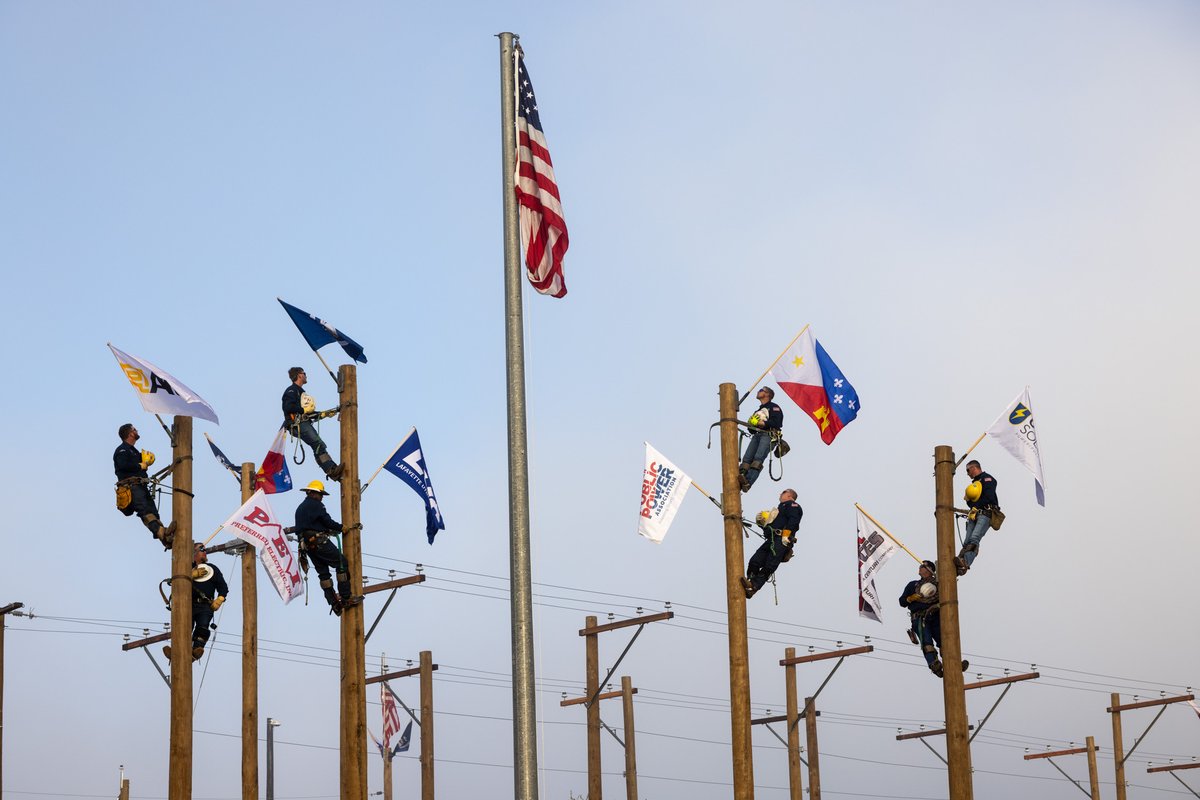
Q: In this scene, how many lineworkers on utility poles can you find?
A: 8